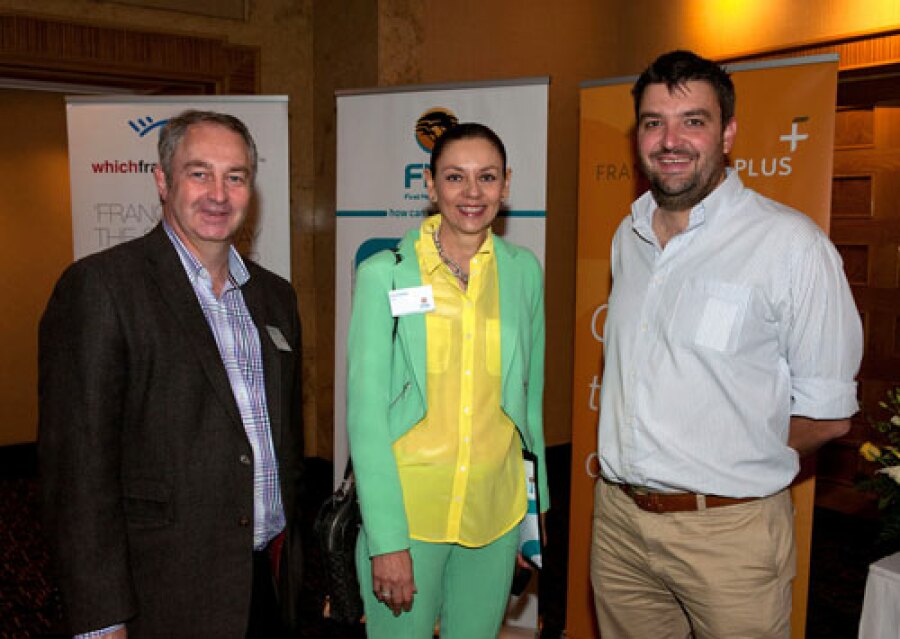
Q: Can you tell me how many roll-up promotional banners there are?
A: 3